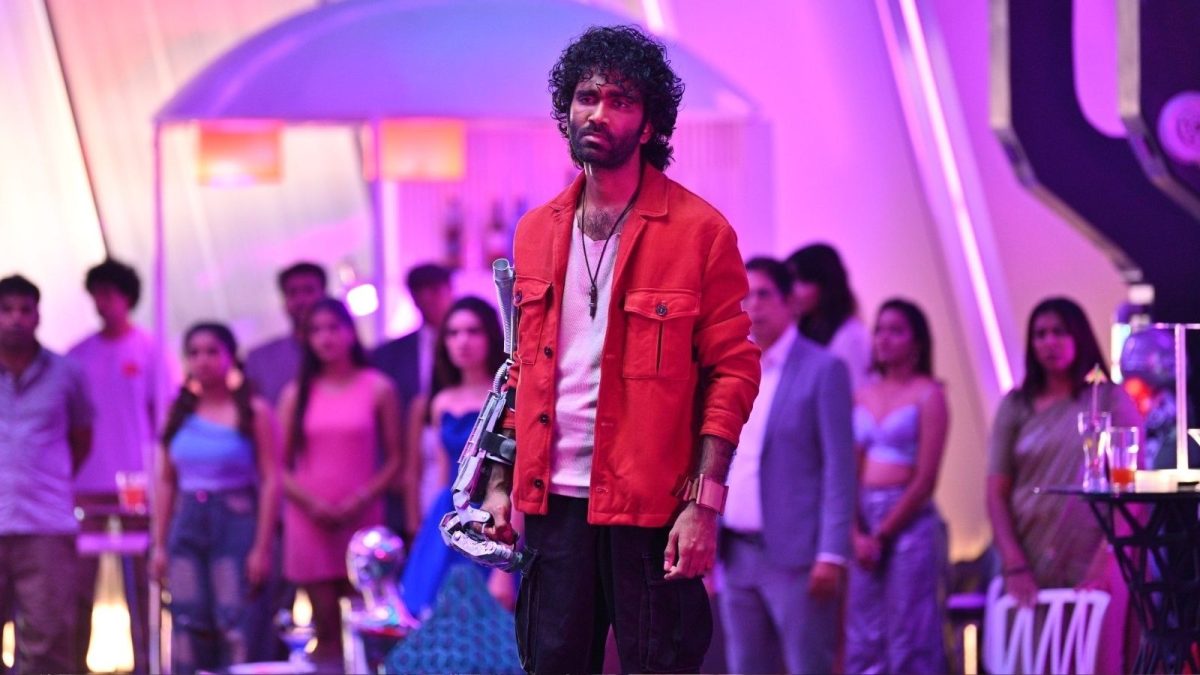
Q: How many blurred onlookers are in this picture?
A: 11